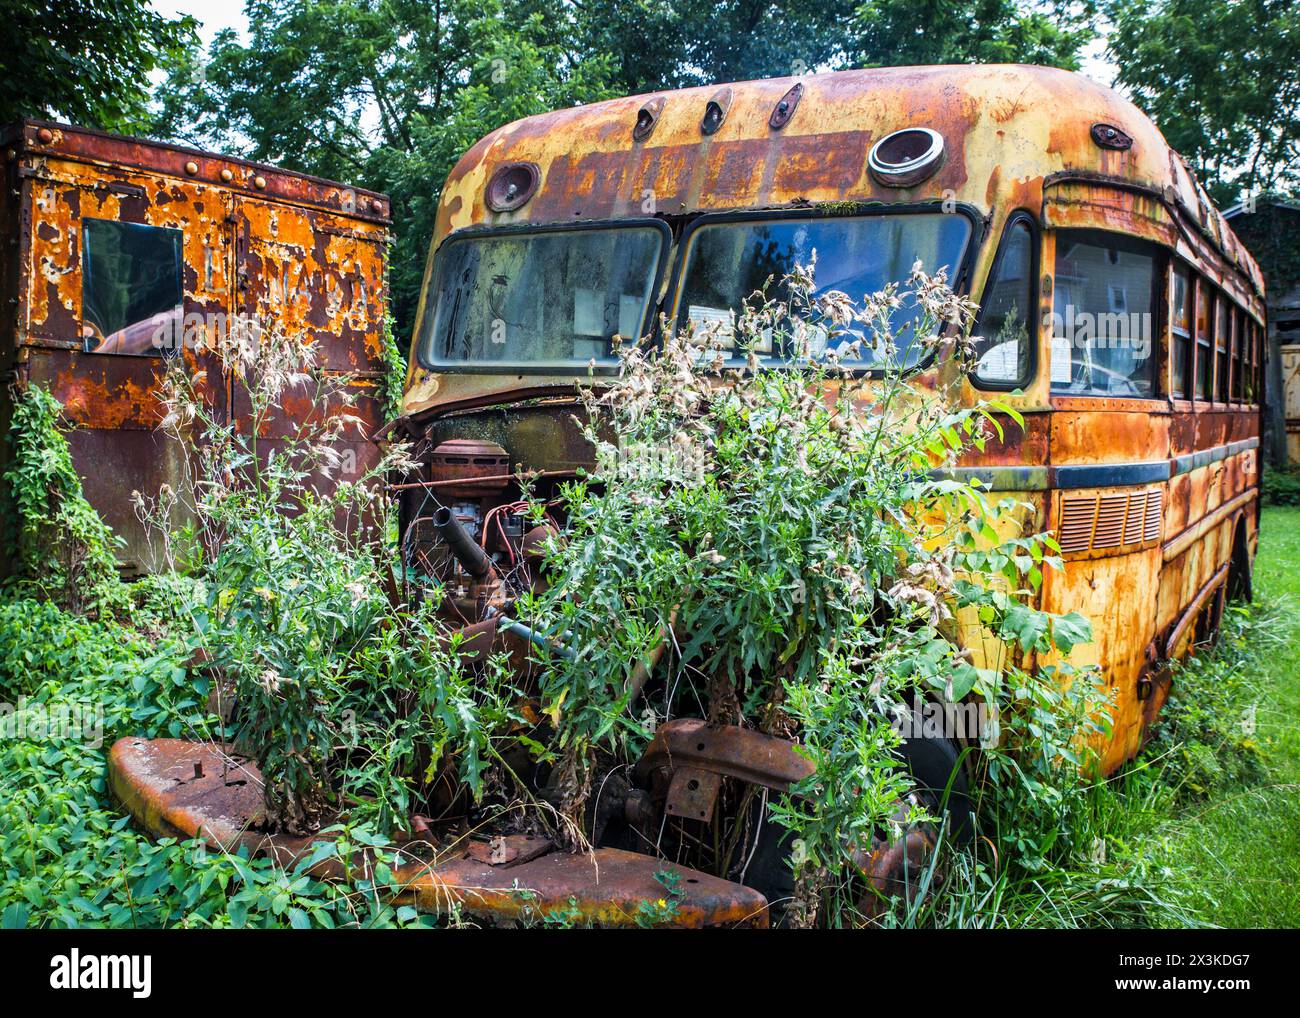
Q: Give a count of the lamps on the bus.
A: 6